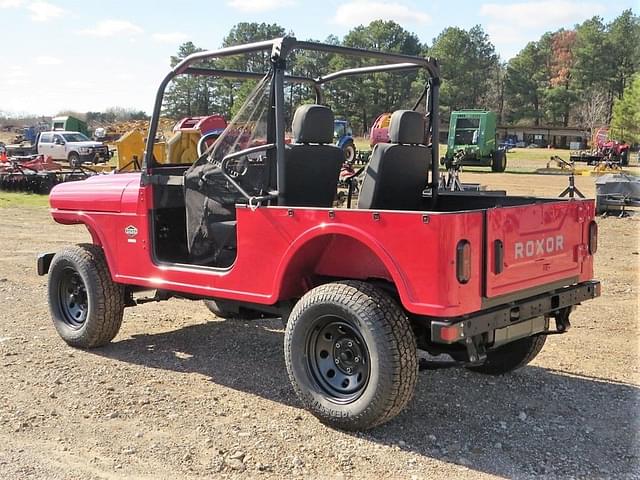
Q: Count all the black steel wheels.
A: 2